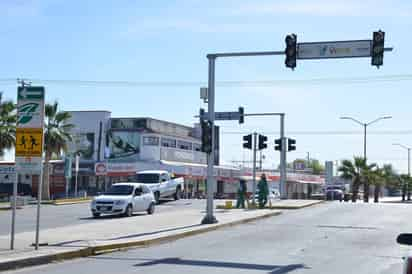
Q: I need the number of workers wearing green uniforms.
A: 2